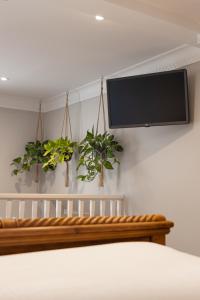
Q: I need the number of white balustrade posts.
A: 11